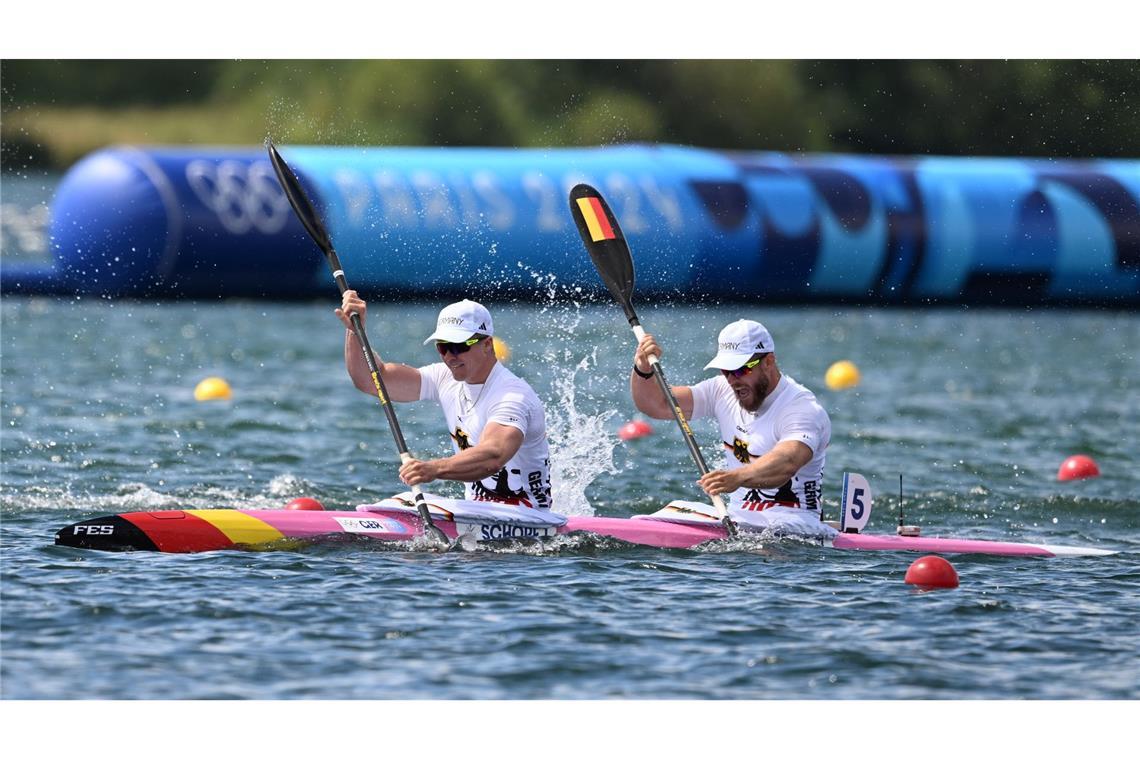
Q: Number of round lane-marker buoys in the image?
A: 7